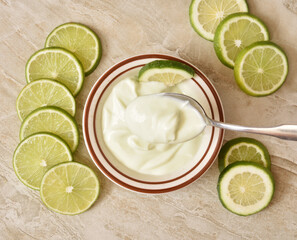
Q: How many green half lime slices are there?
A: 1